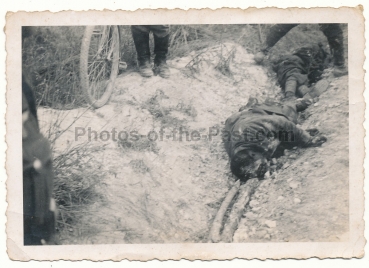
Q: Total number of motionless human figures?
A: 2